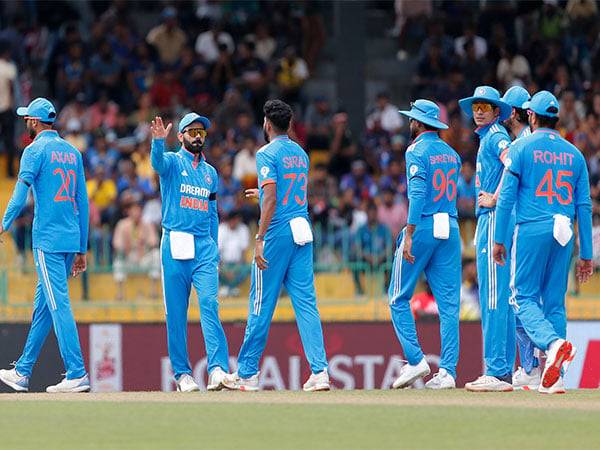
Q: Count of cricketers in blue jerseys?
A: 7